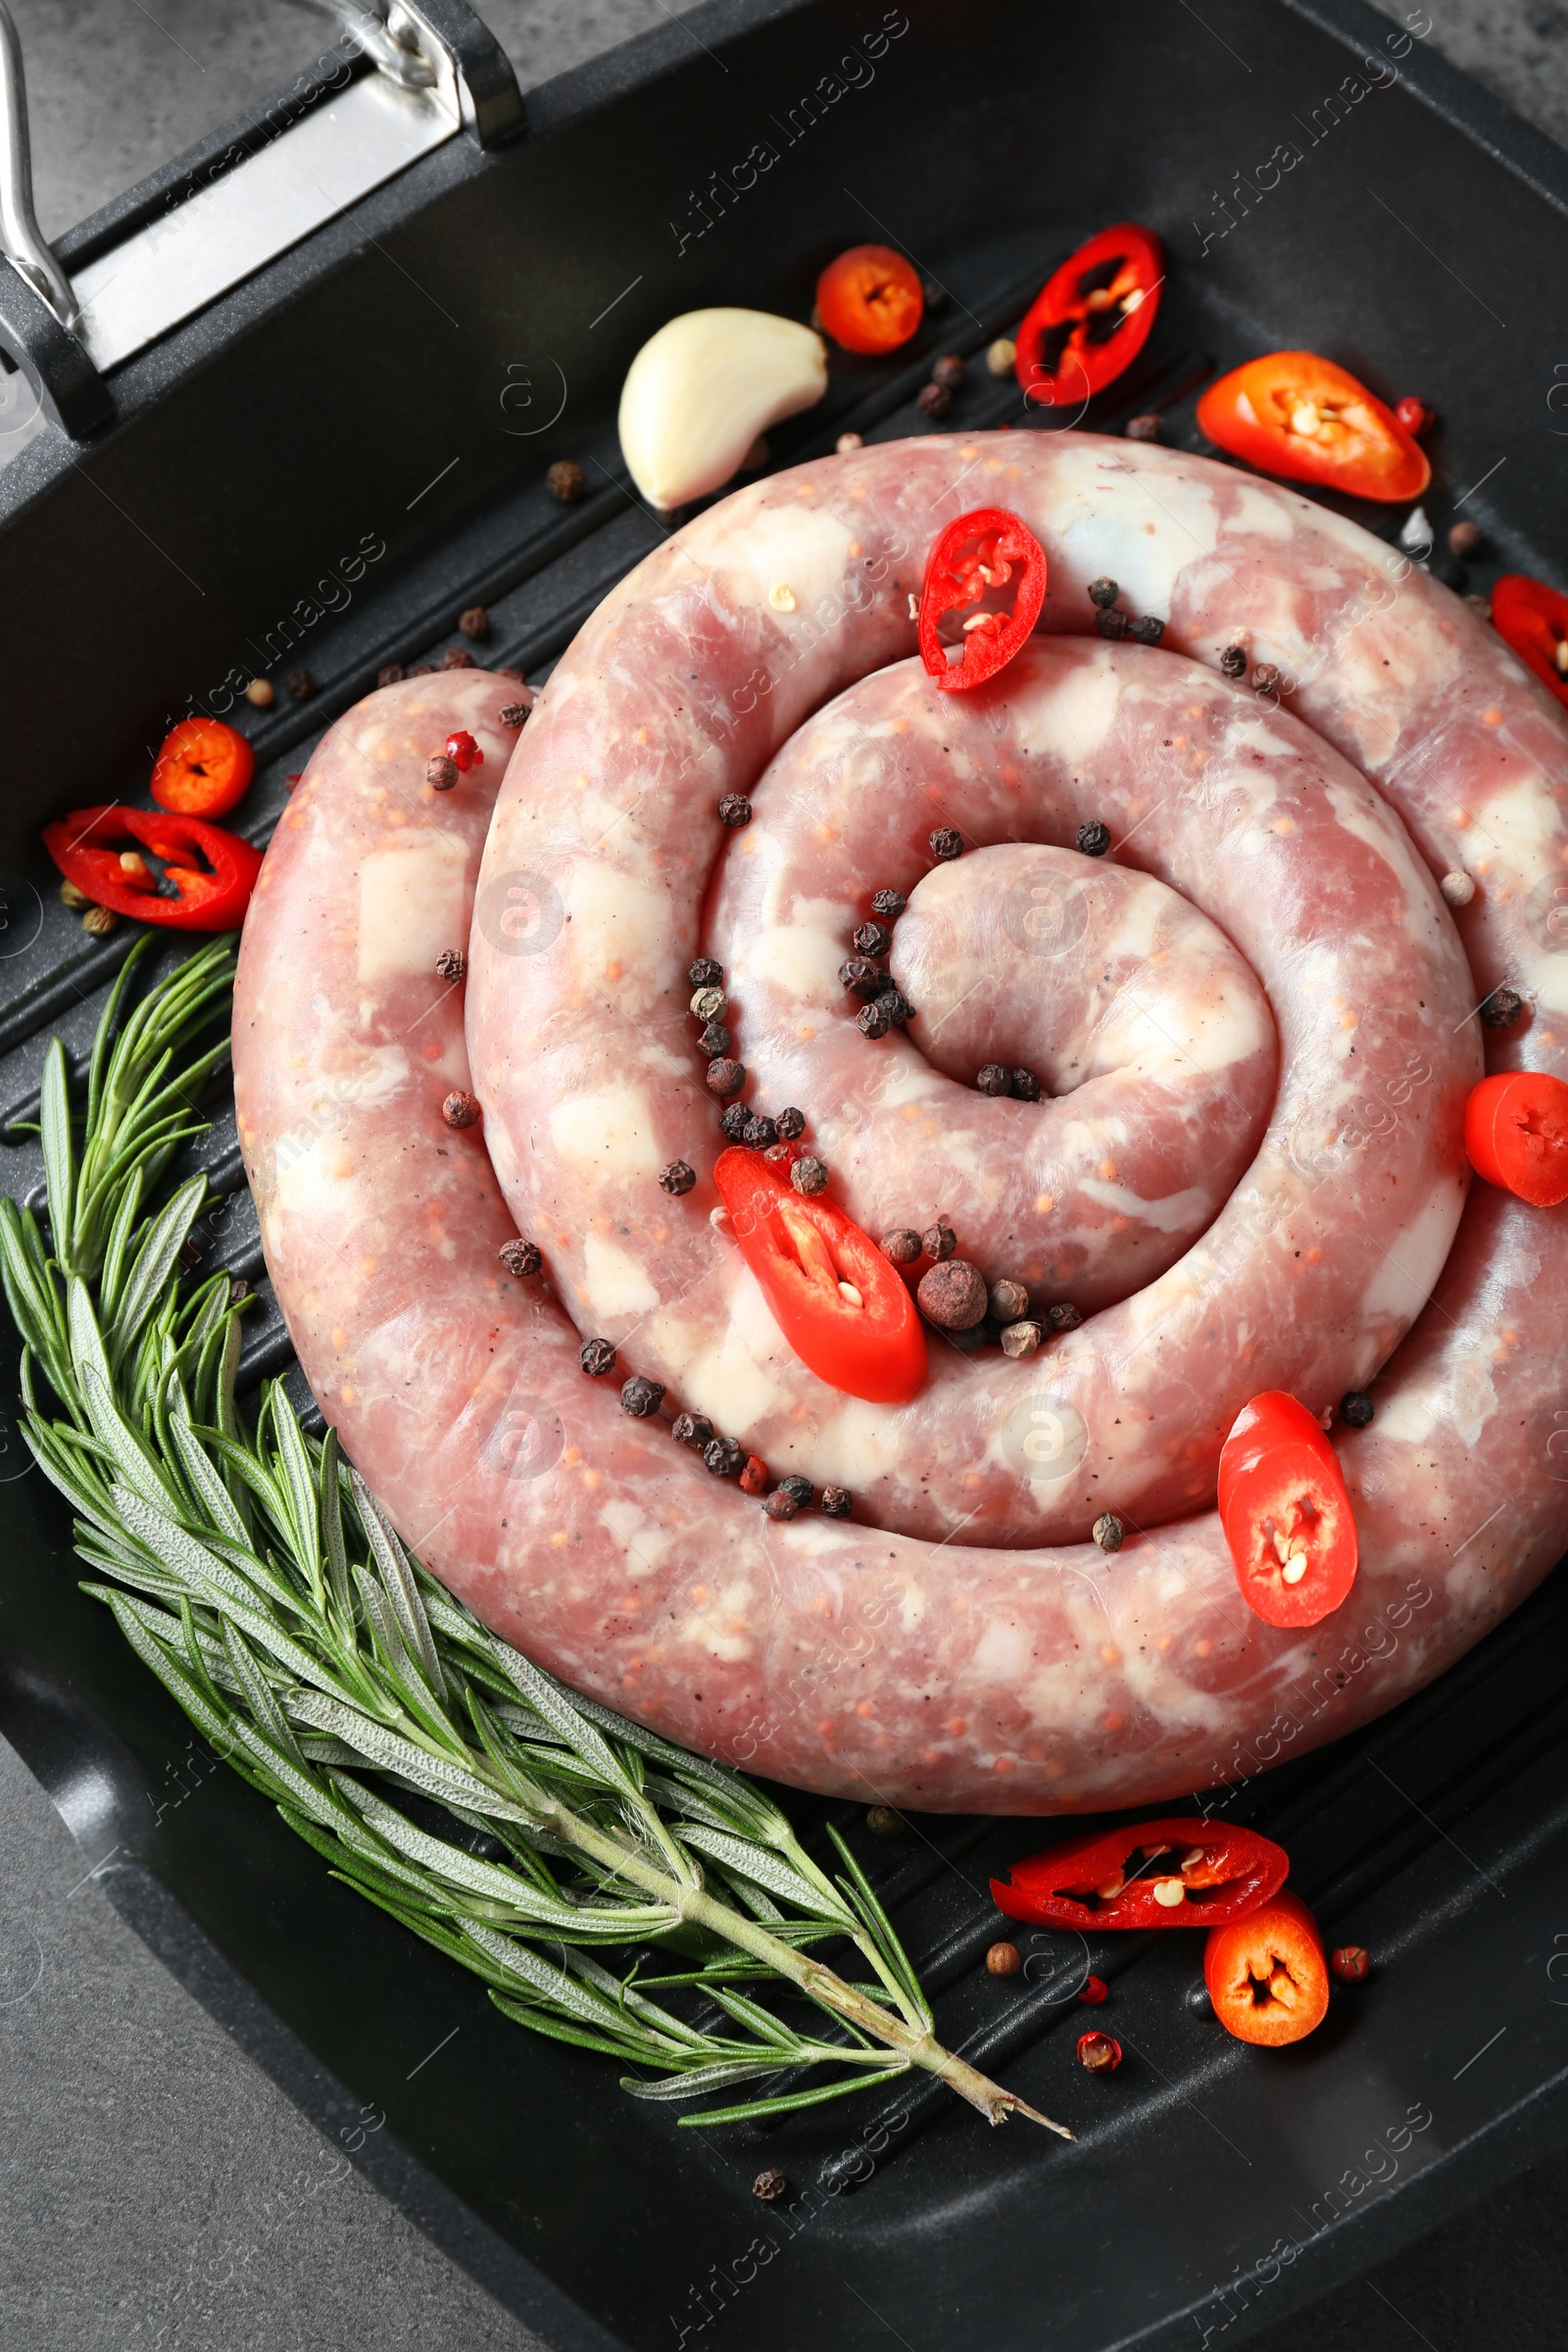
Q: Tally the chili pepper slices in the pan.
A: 12